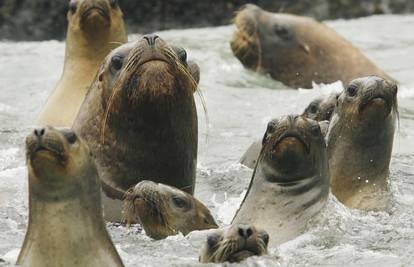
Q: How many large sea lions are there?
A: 2